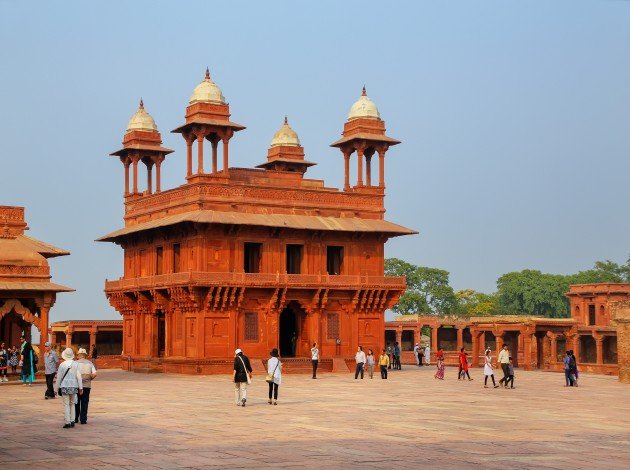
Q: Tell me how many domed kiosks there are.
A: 4